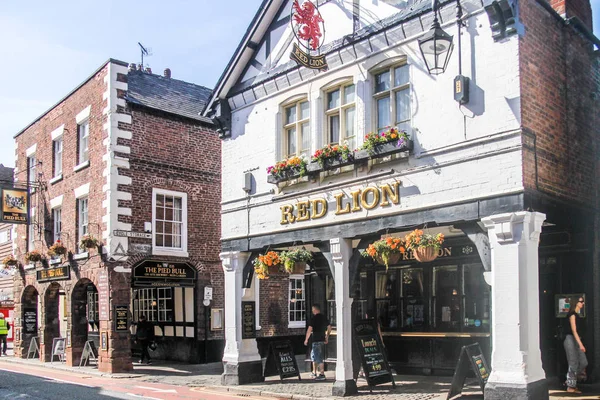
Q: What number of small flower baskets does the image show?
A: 8